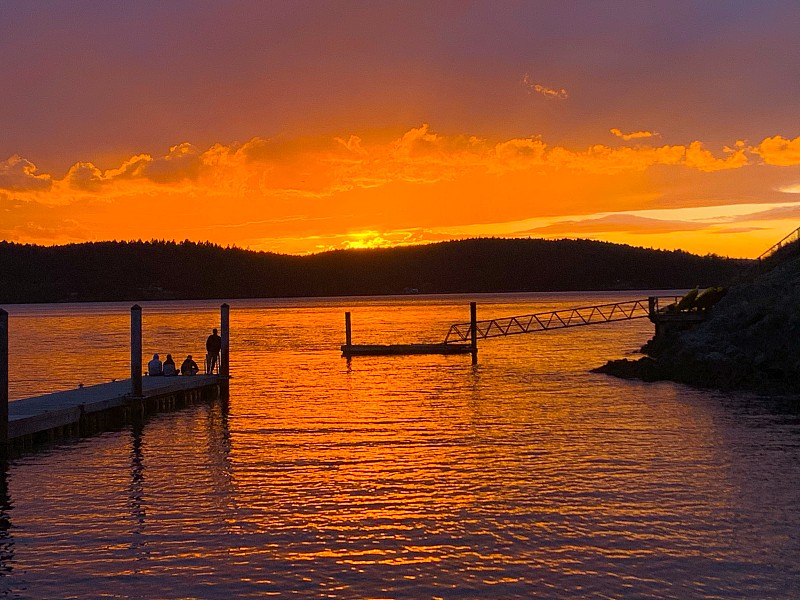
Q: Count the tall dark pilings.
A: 5